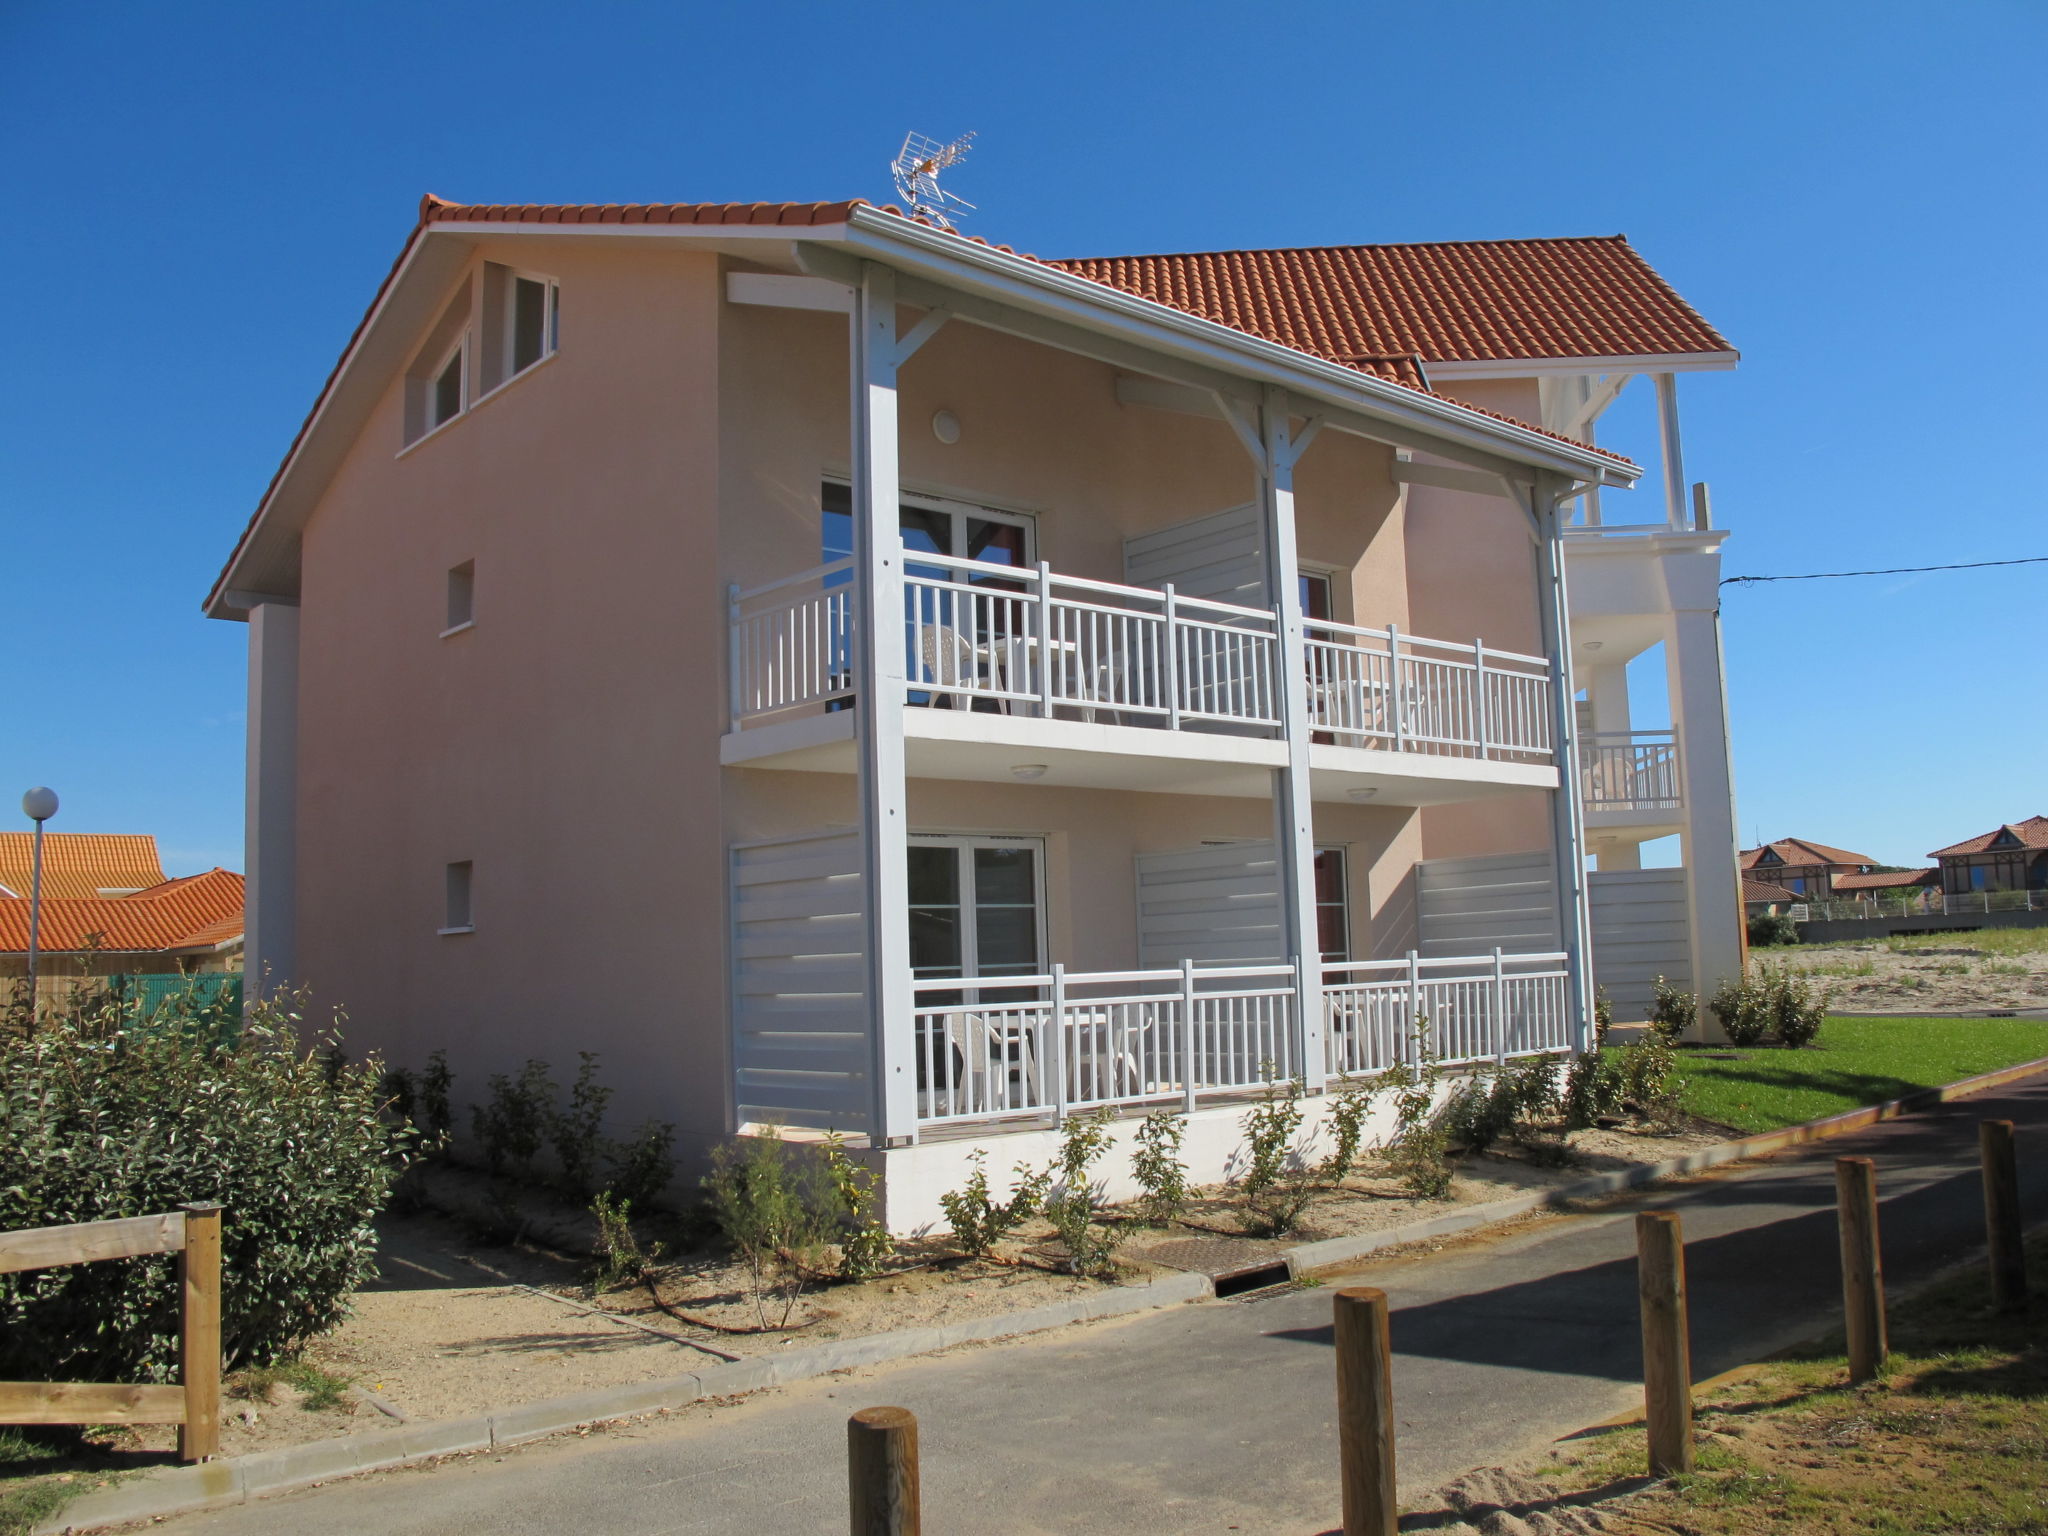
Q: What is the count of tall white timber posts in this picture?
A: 3